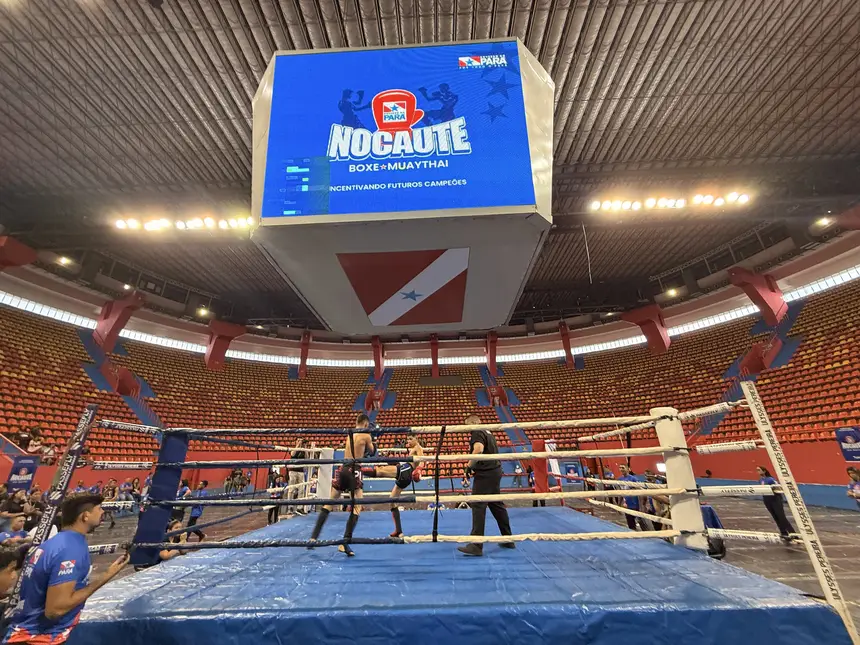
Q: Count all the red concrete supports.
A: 11